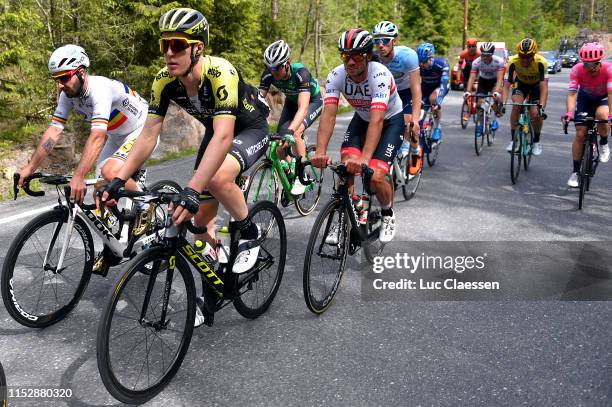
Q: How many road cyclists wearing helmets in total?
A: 10